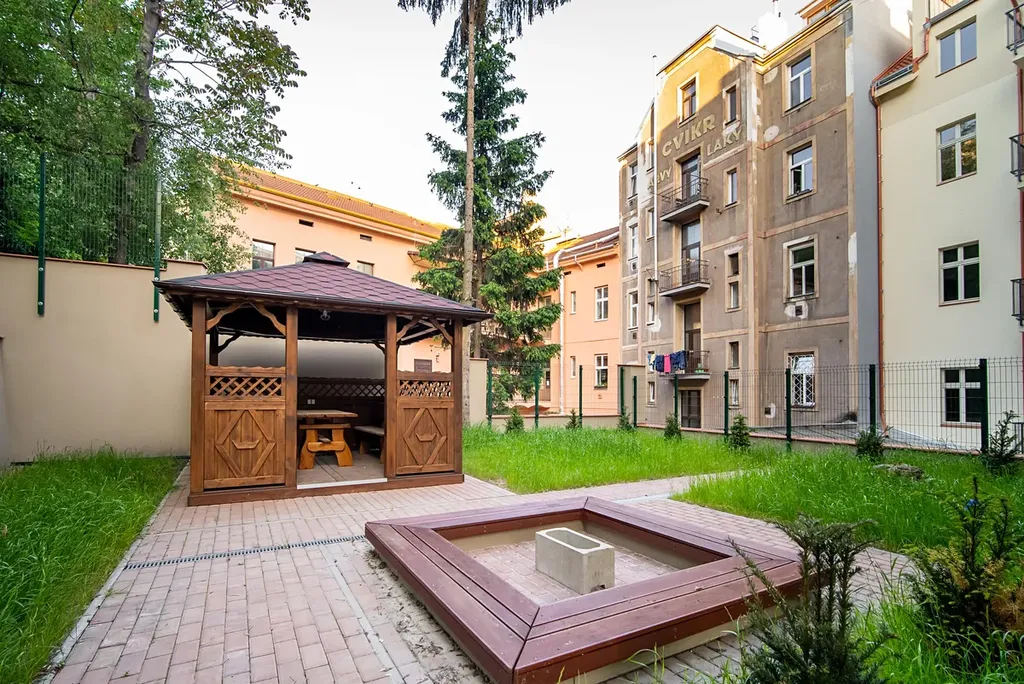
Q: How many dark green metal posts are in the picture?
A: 12